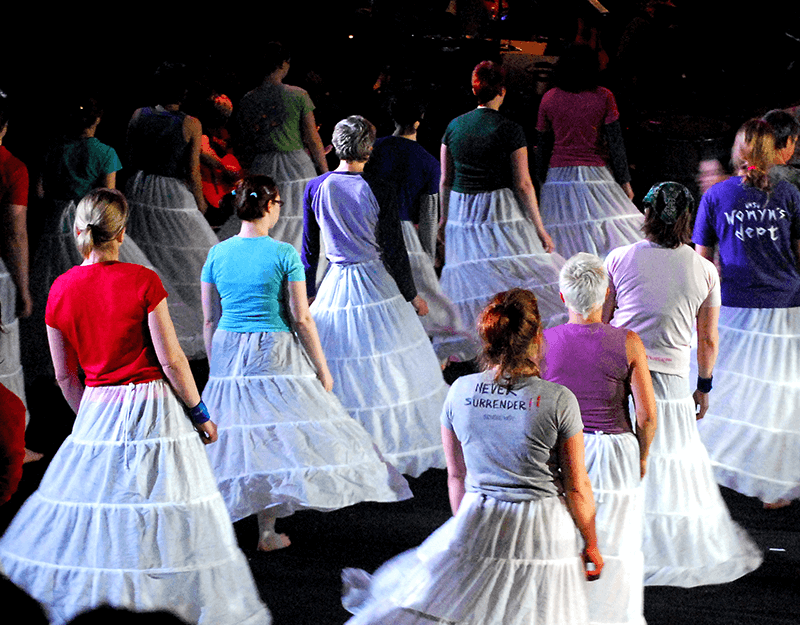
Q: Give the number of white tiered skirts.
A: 14